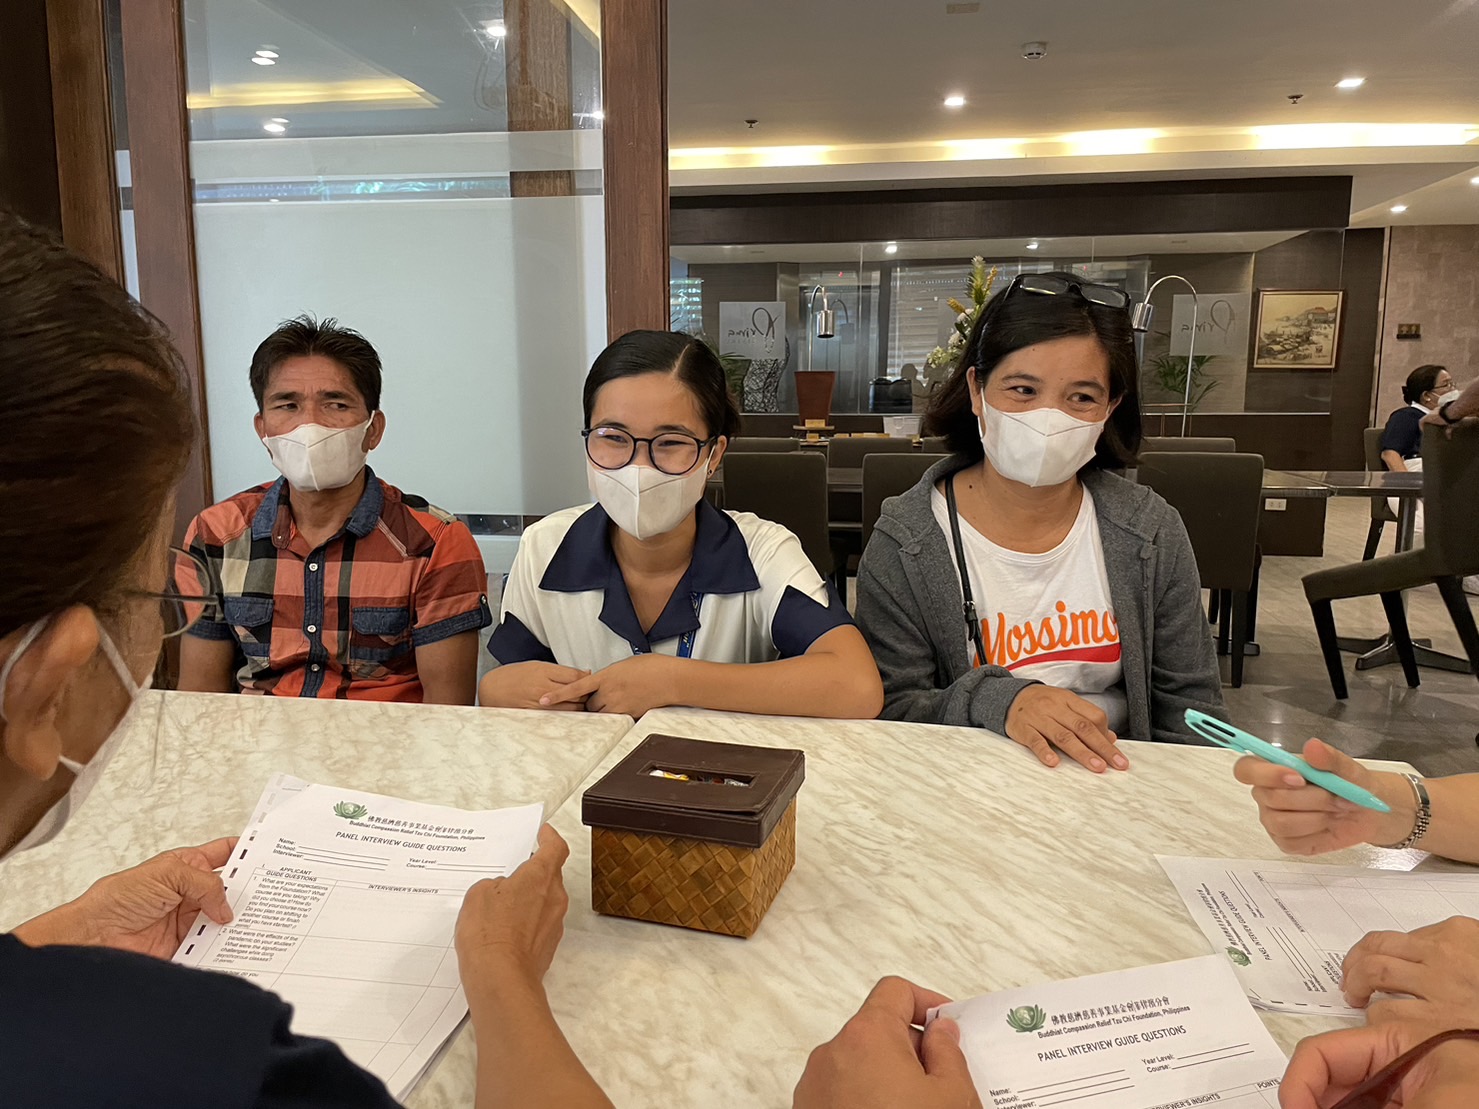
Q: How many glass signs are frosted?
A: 2